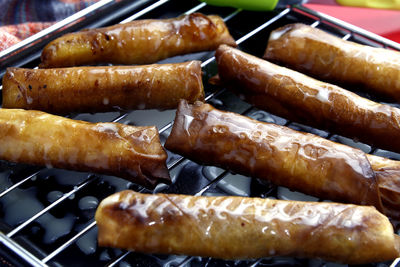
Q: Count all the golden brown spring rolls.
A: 7